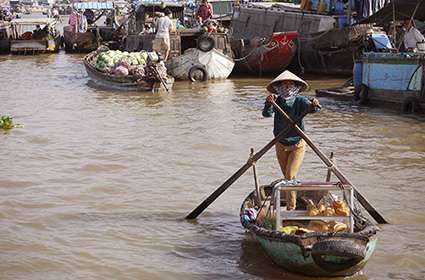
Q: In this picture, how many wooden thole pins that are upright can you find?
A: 2